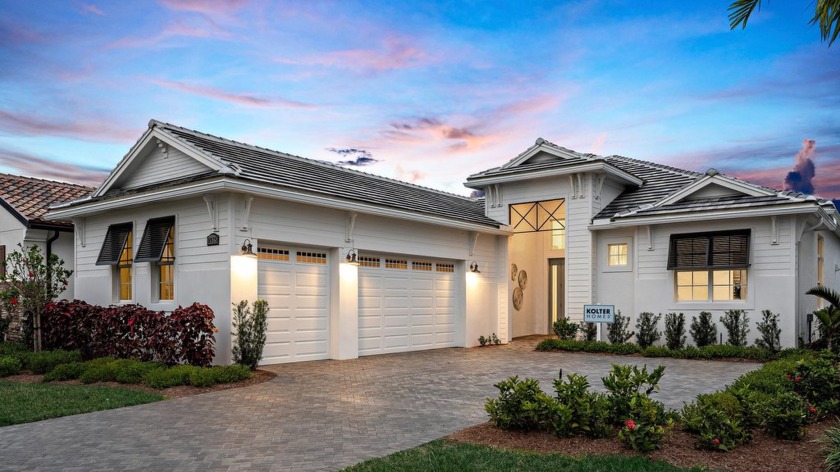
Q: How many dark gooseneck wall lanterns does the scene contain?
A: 3